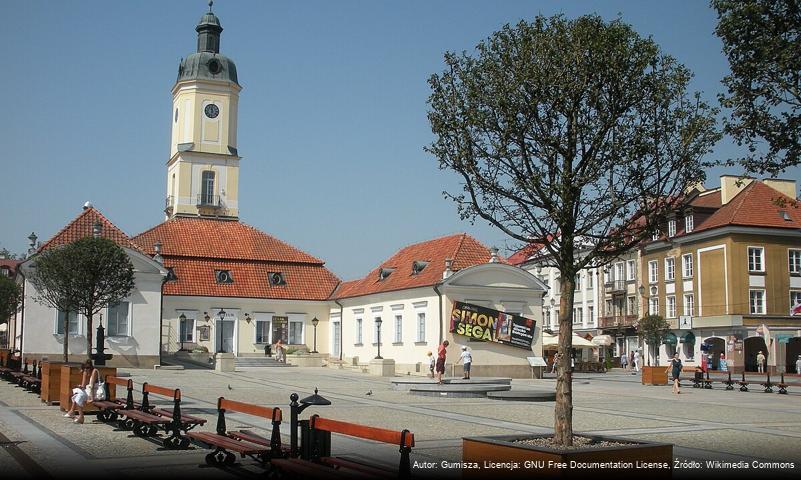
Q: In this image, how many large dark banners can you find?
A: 1